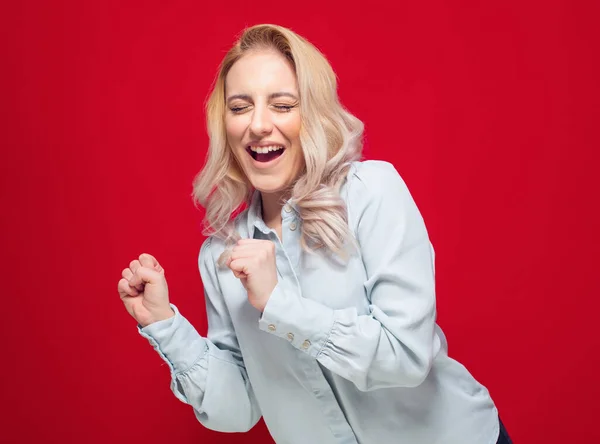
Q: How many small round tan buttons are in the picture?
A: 5